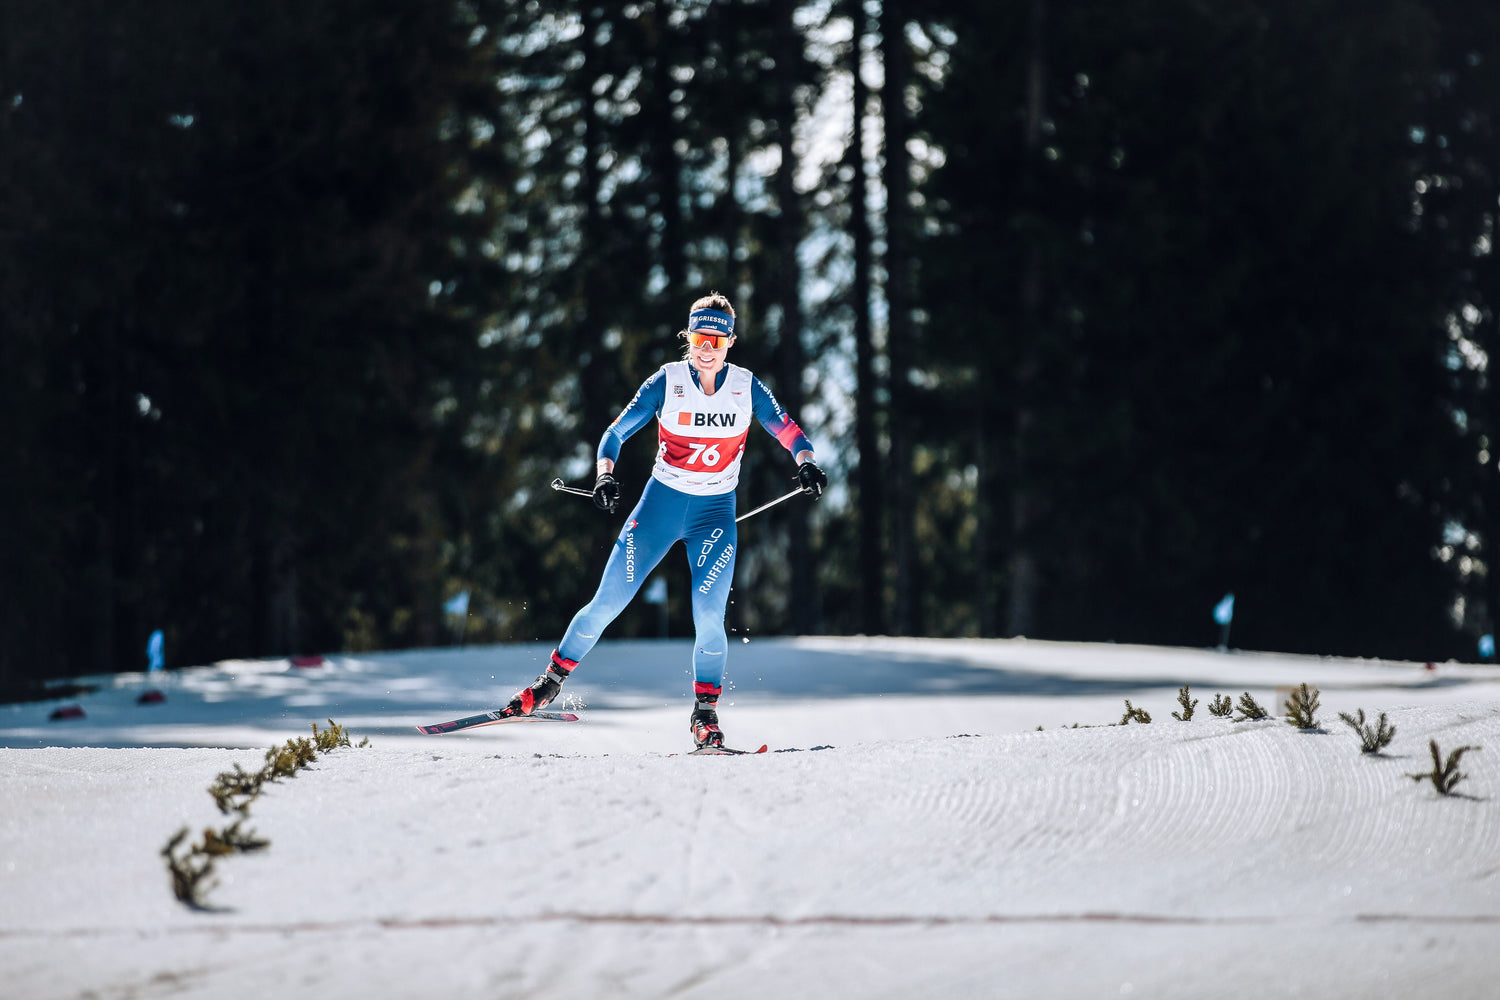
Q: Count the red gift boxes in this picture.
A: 0